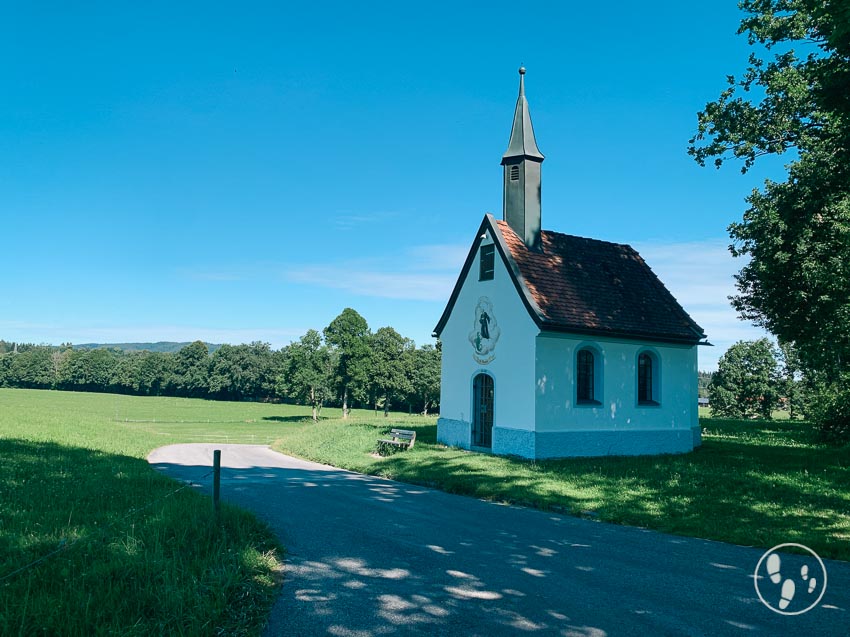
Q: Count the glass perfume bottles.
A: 0